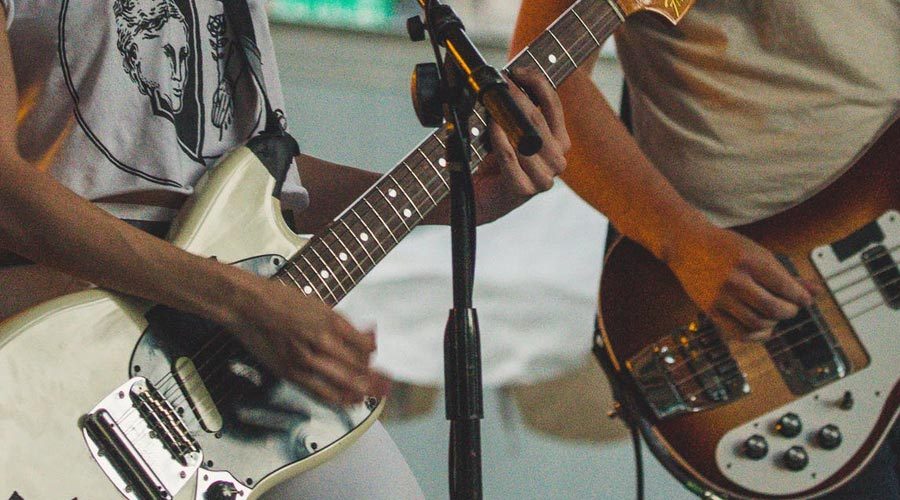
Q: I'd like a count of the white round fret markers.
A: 9